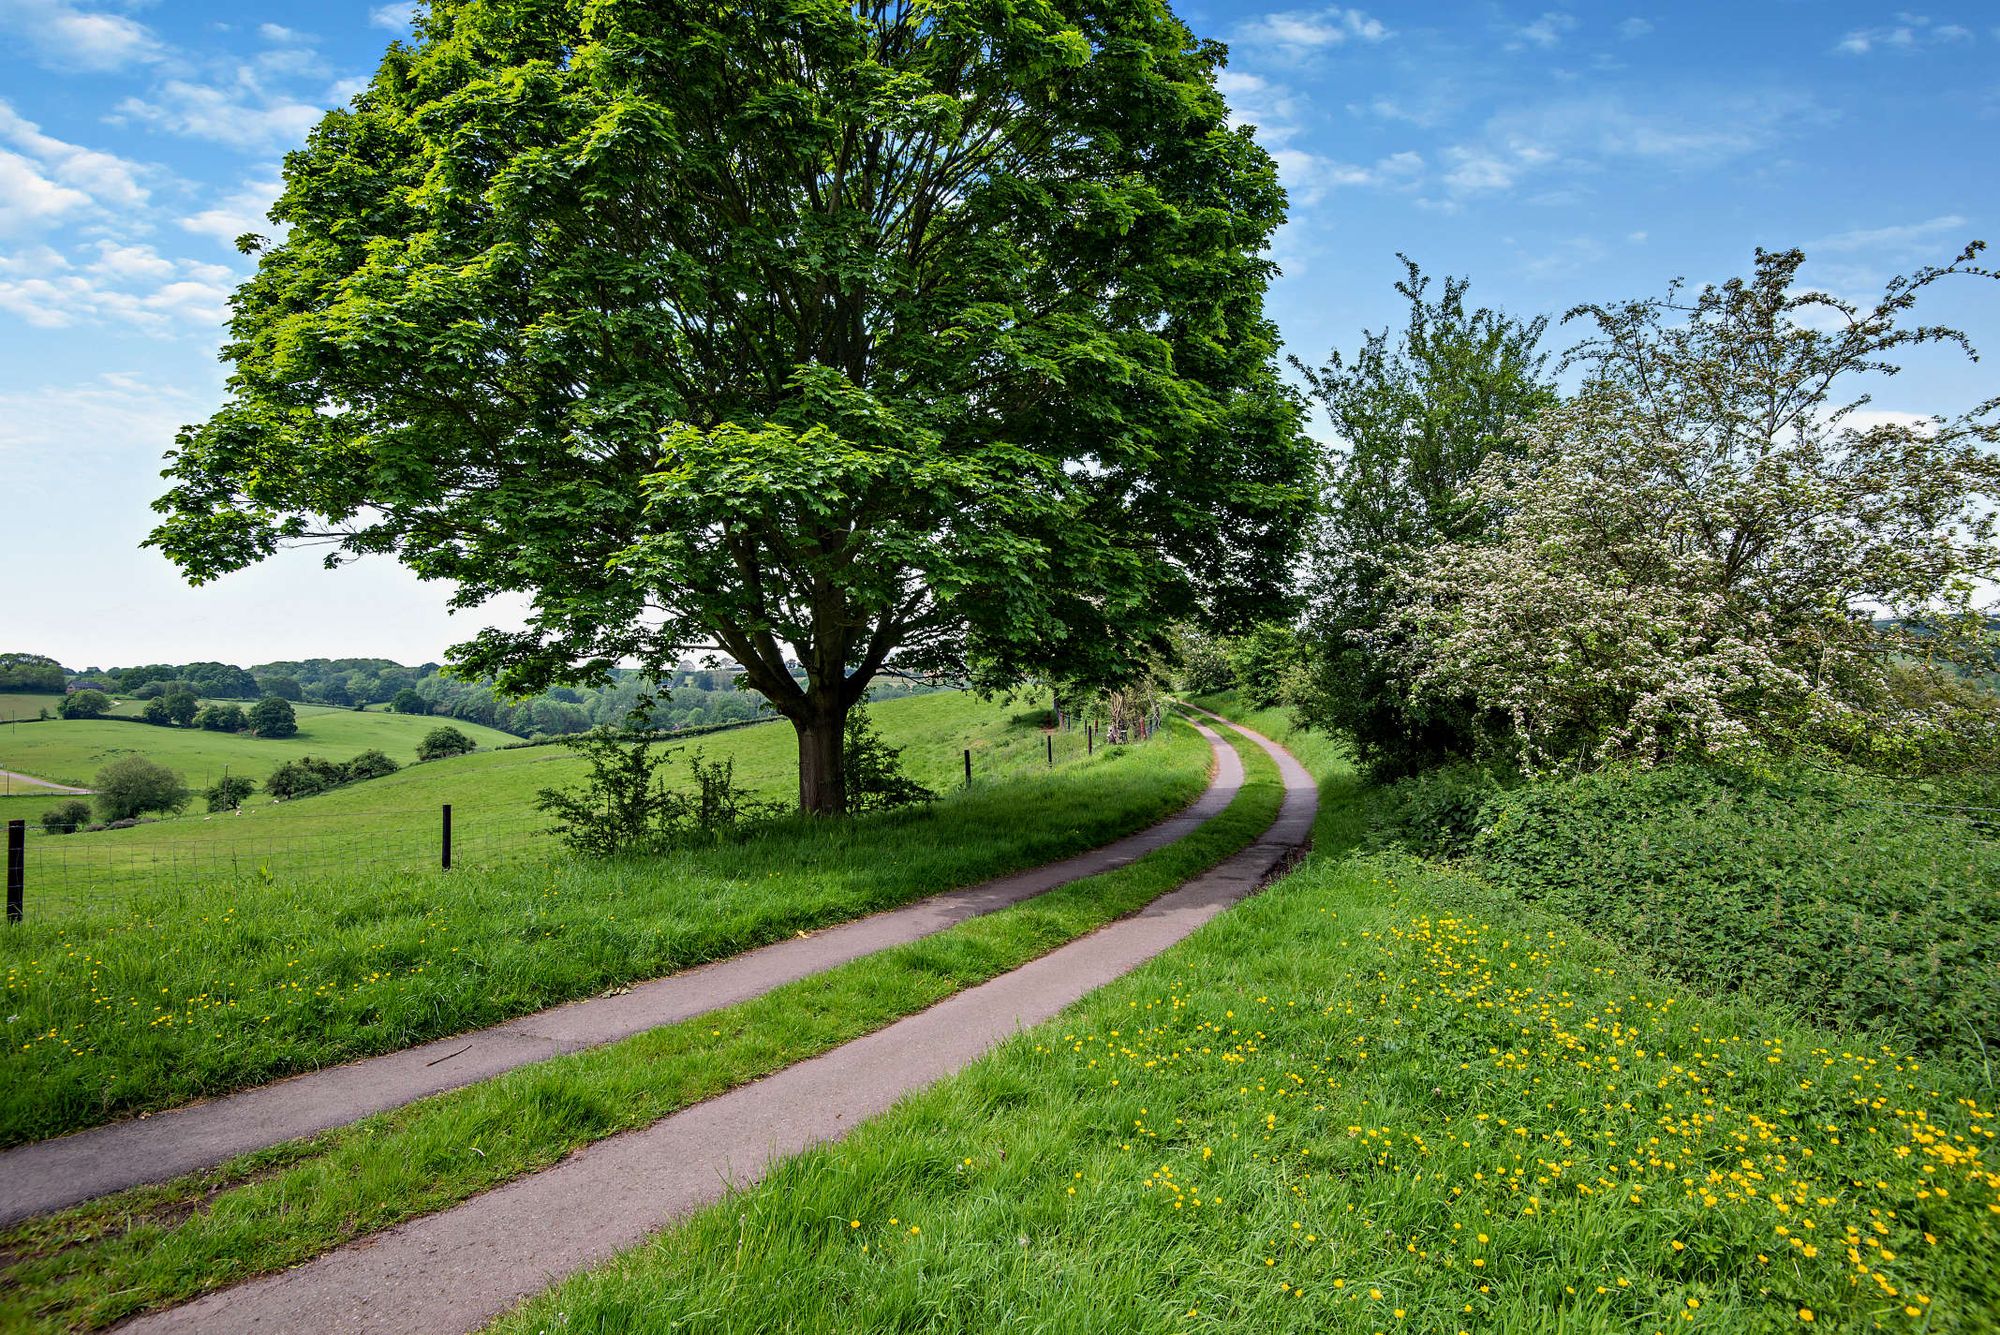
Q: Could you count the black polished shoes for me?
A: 0